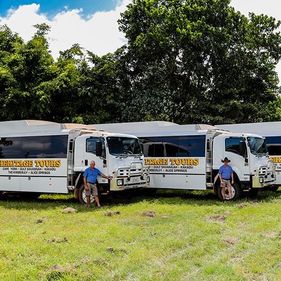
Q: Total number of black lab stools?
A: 0